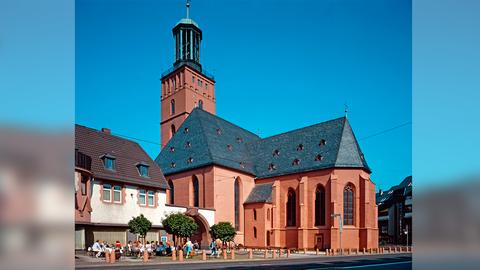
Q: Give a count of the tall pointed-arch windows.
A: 6